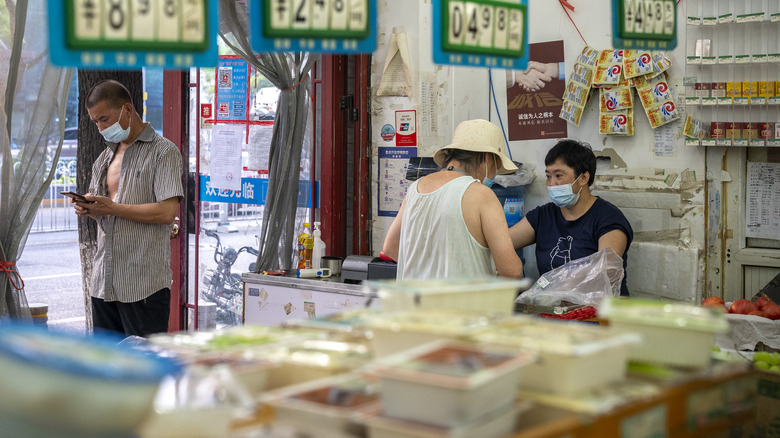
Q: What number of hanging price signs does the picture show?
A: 4